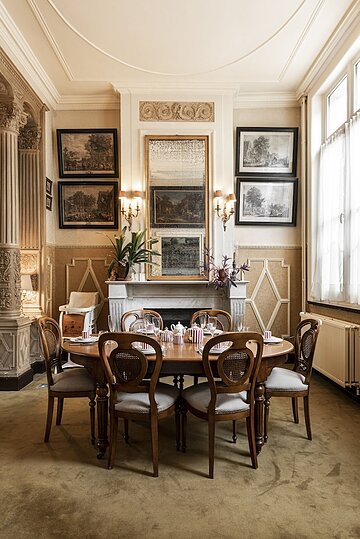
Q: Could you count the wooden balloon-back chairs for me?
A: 6